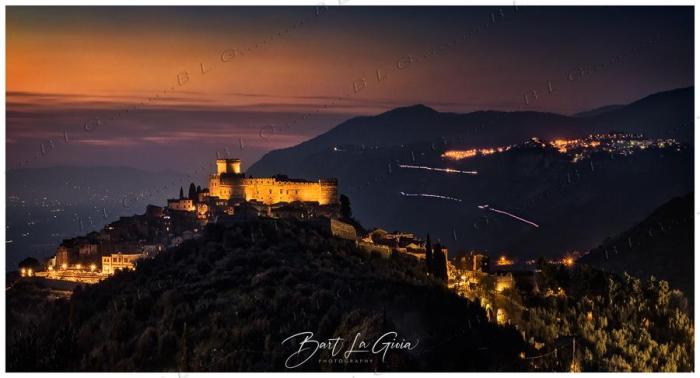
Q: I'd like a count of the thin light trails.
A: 3